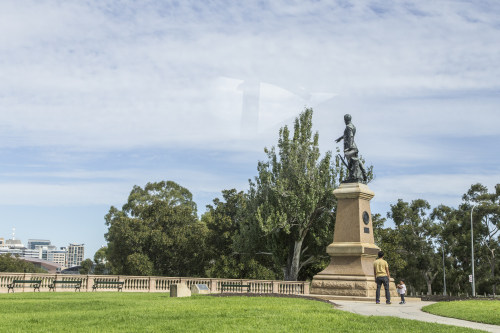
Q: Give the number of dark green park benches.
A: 4